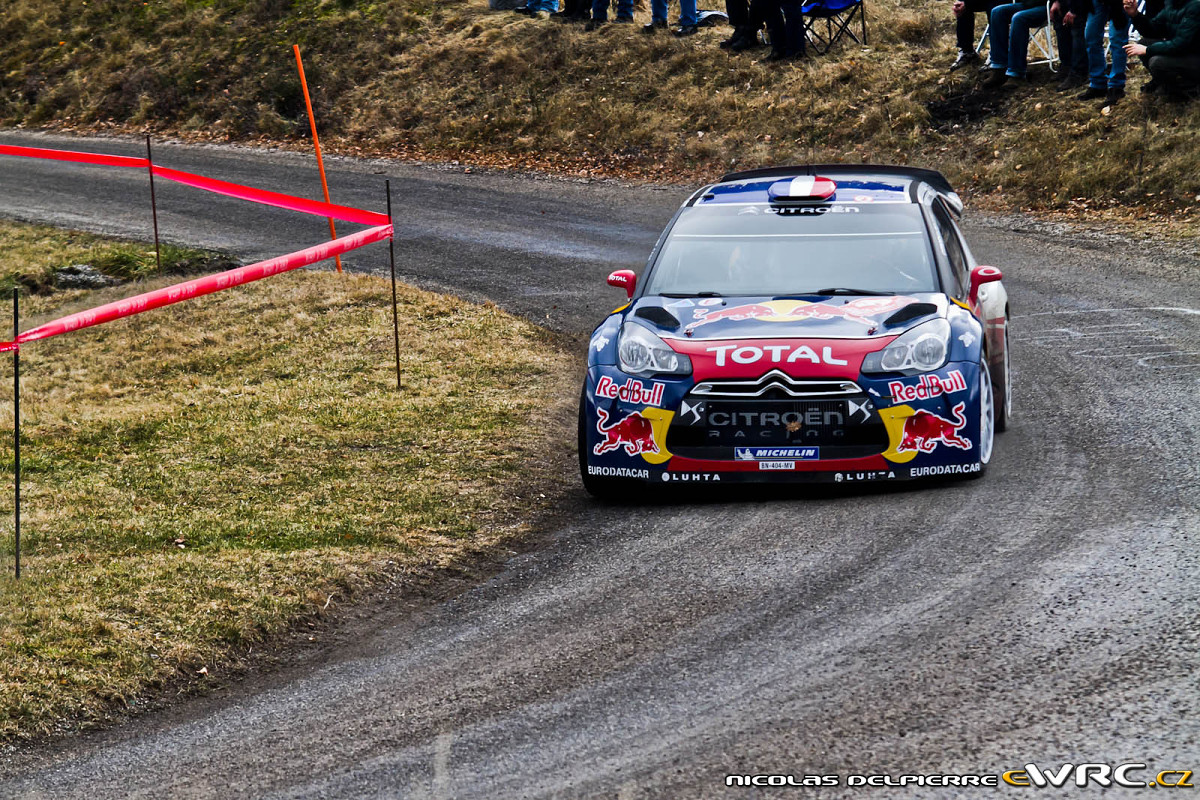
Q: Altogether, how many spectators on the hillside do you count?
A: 11